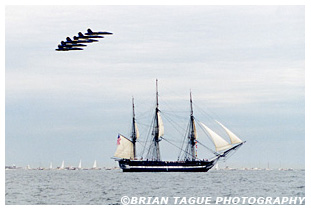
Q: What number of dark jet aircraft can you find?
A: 6